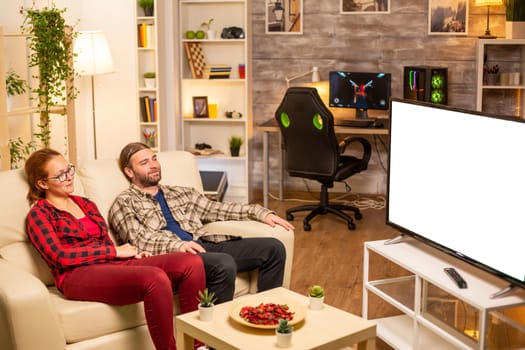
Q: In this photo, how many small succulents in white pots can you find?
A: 3